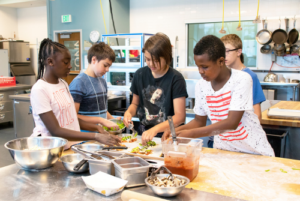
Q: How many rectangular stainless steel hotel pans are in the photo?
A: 2